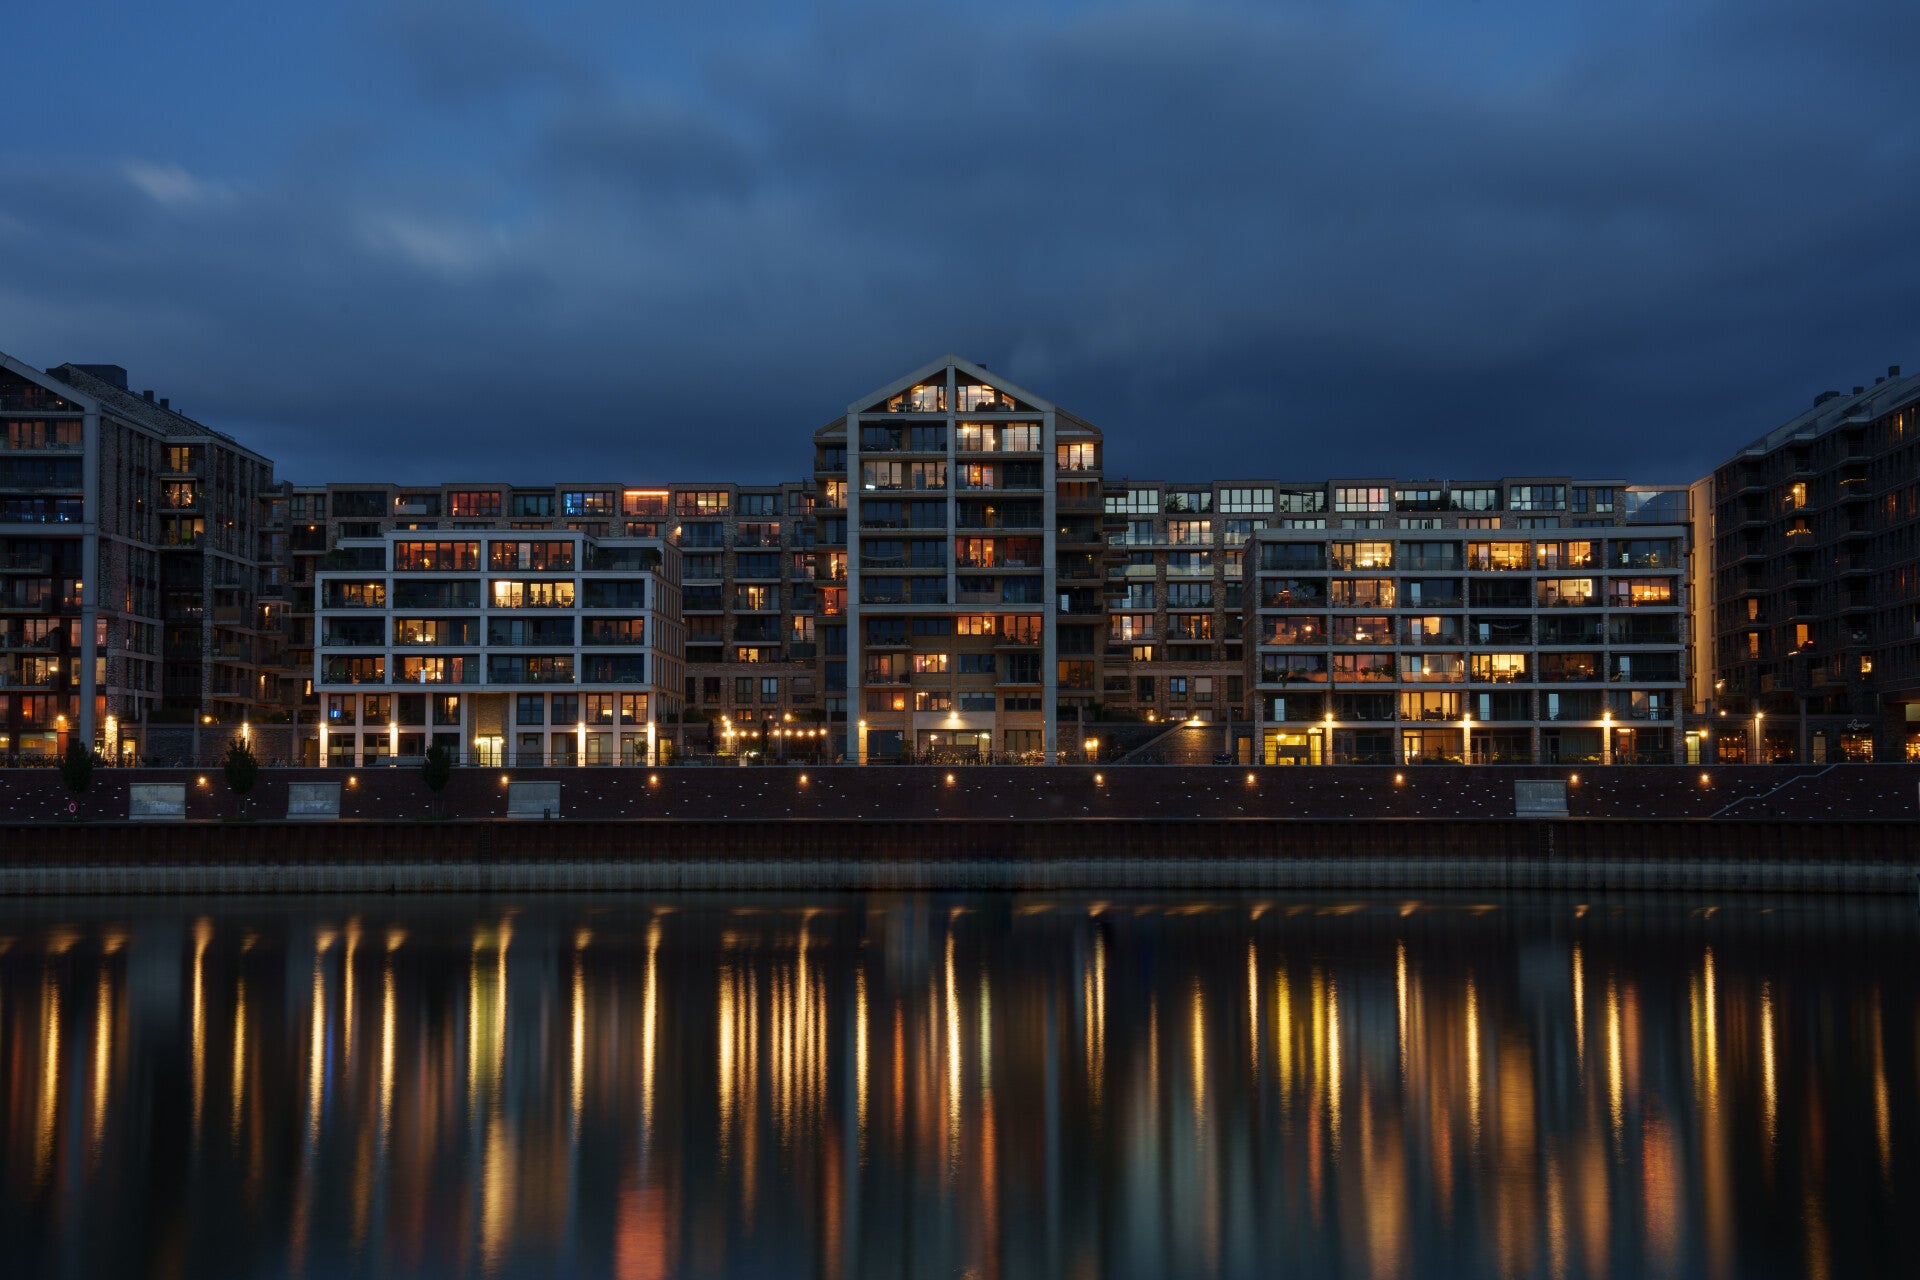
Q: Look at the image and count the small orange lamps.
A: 11